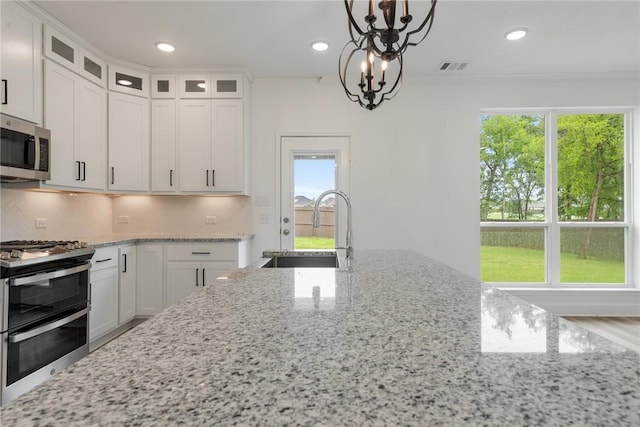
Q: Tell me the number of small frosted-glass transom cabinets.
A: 6